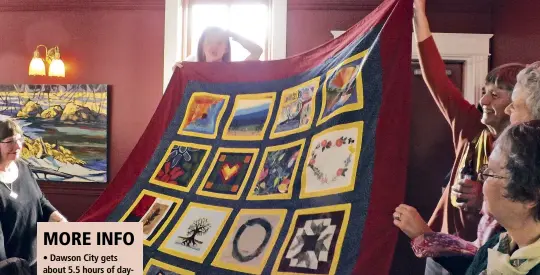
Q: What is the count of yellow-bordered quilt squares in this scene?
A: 13